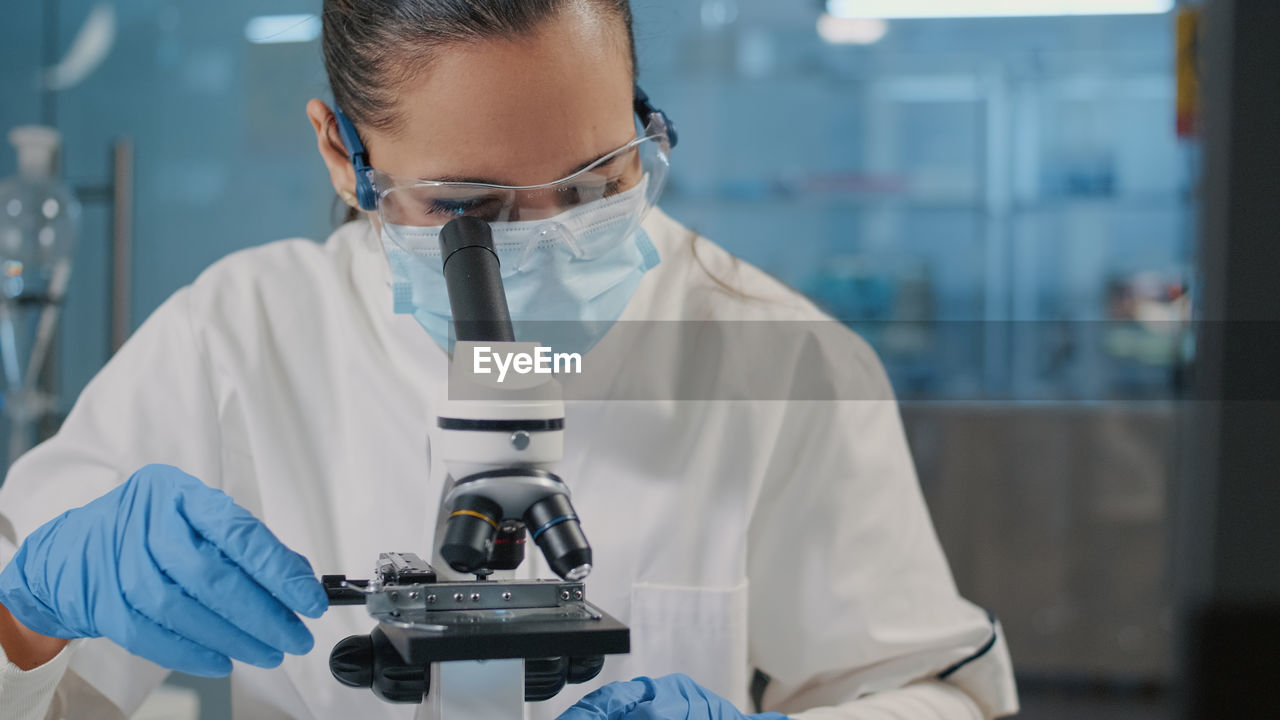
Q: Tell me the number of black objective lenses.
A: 3